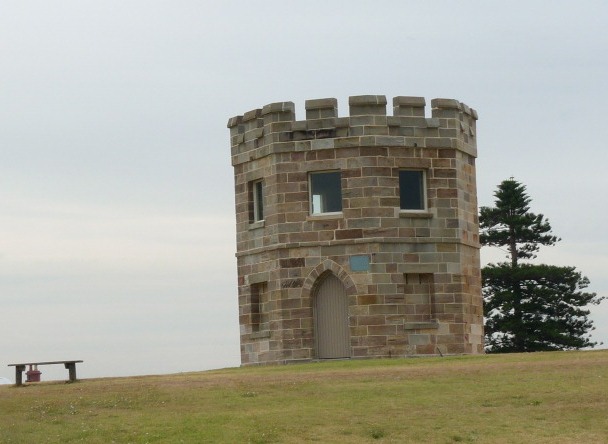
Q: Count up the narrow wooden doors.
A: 1